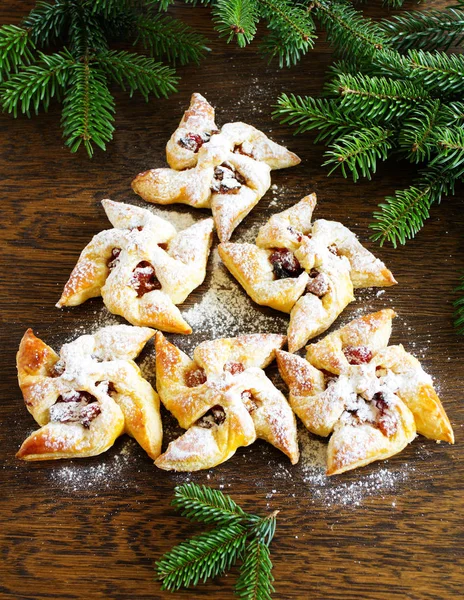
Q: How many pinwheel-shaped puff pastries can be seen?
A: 6